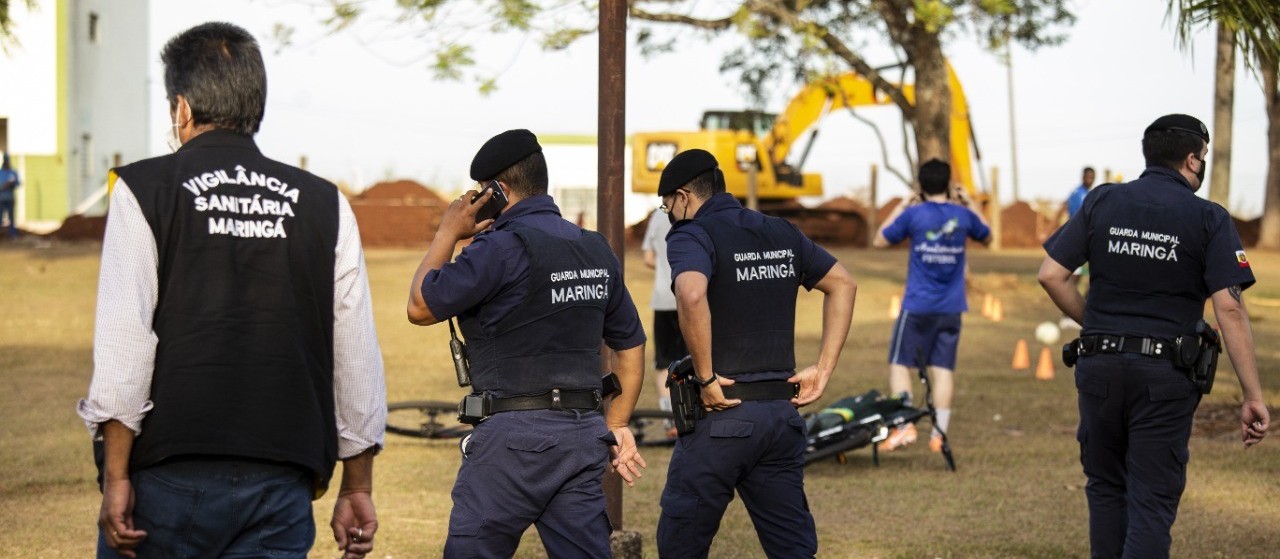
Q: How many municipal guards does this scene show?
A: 3